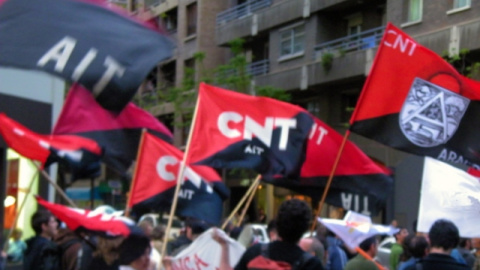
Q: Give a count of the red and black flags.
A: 8